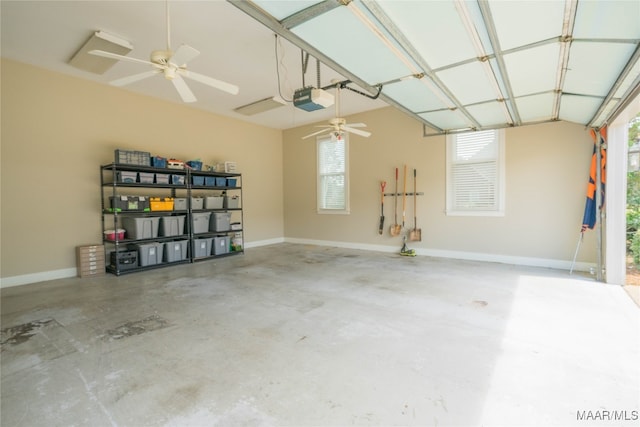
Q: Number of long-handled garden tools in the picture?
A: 4